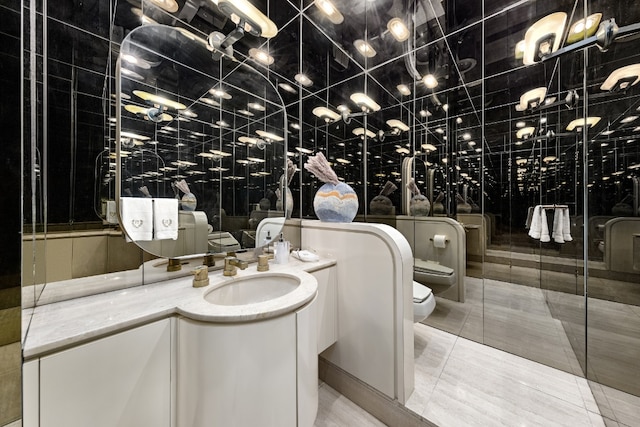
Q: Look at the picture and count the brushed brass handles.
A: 2